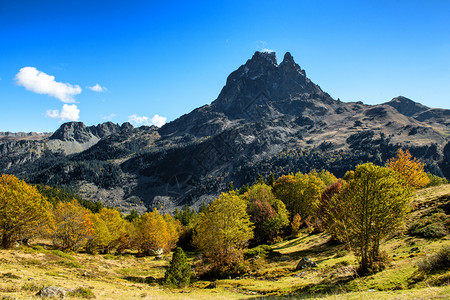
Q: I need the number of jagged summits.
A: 2